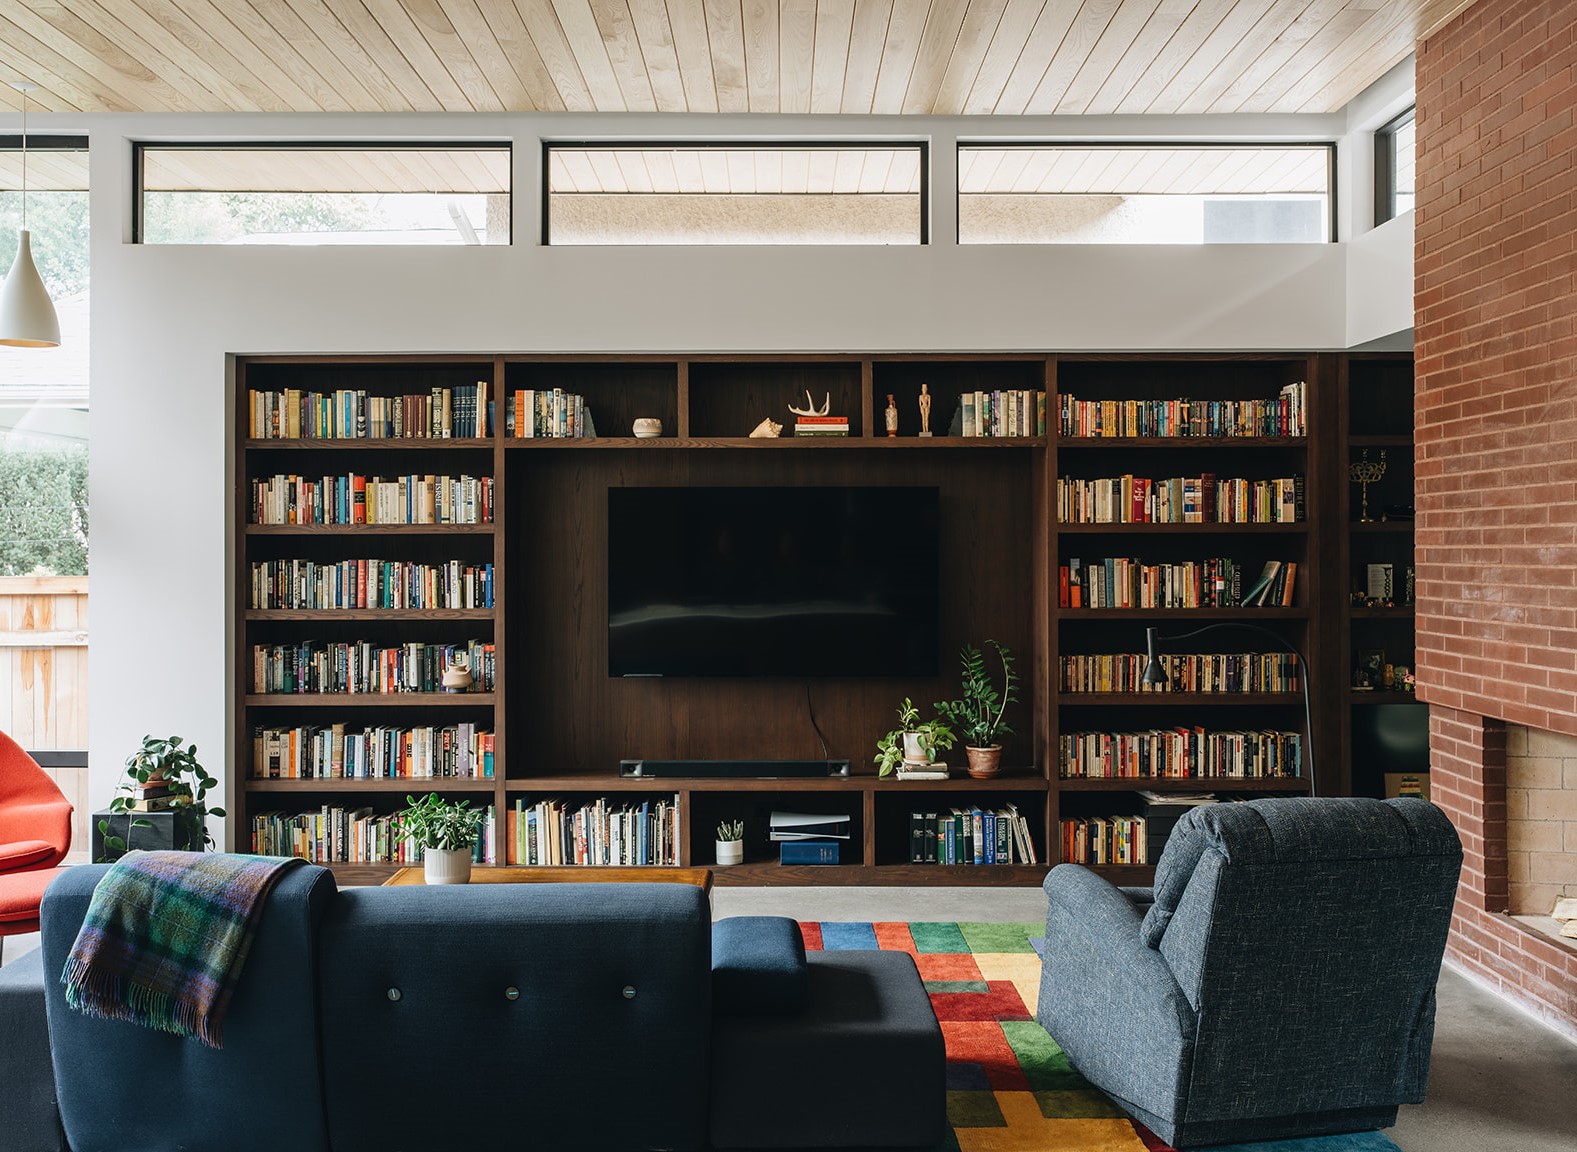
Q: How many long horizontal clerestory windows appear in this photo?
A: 3